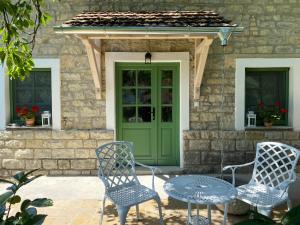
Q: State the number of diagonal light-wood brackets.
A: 2